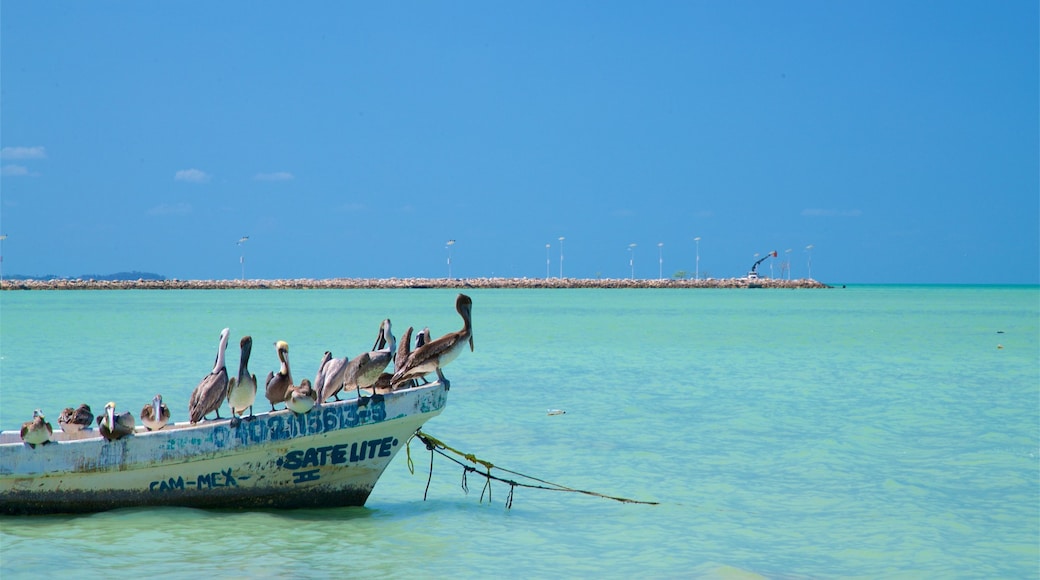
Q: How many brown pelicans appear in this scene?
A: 13